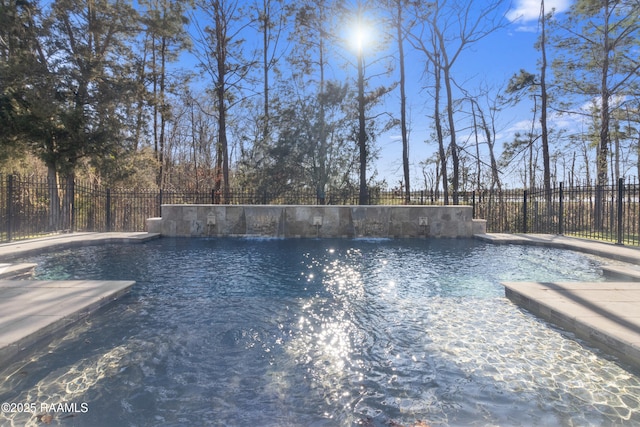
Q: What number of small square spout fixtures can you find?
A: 3